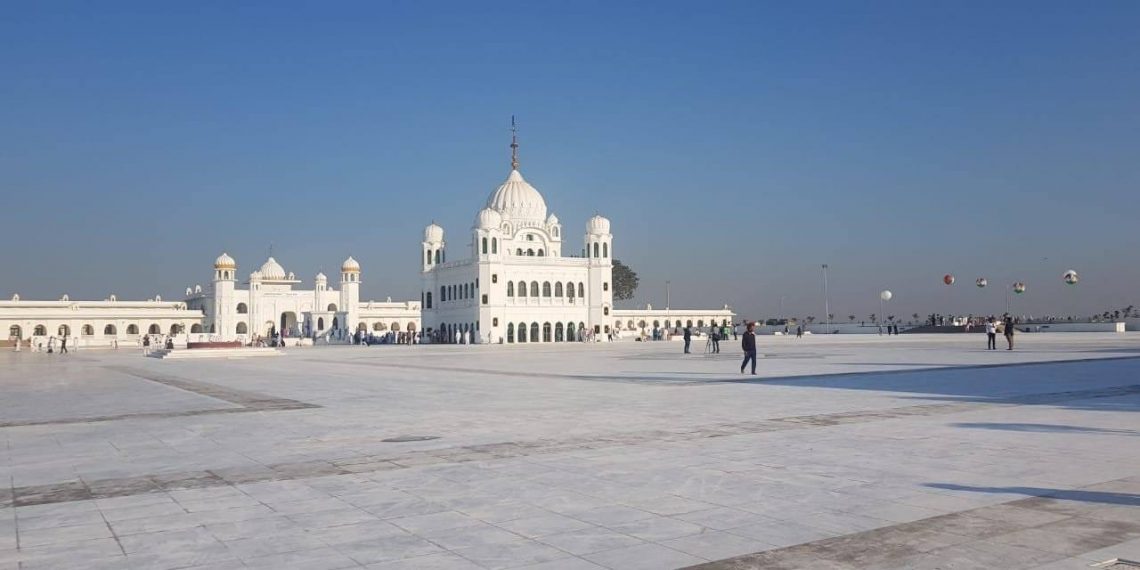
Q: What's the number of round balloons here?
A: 5